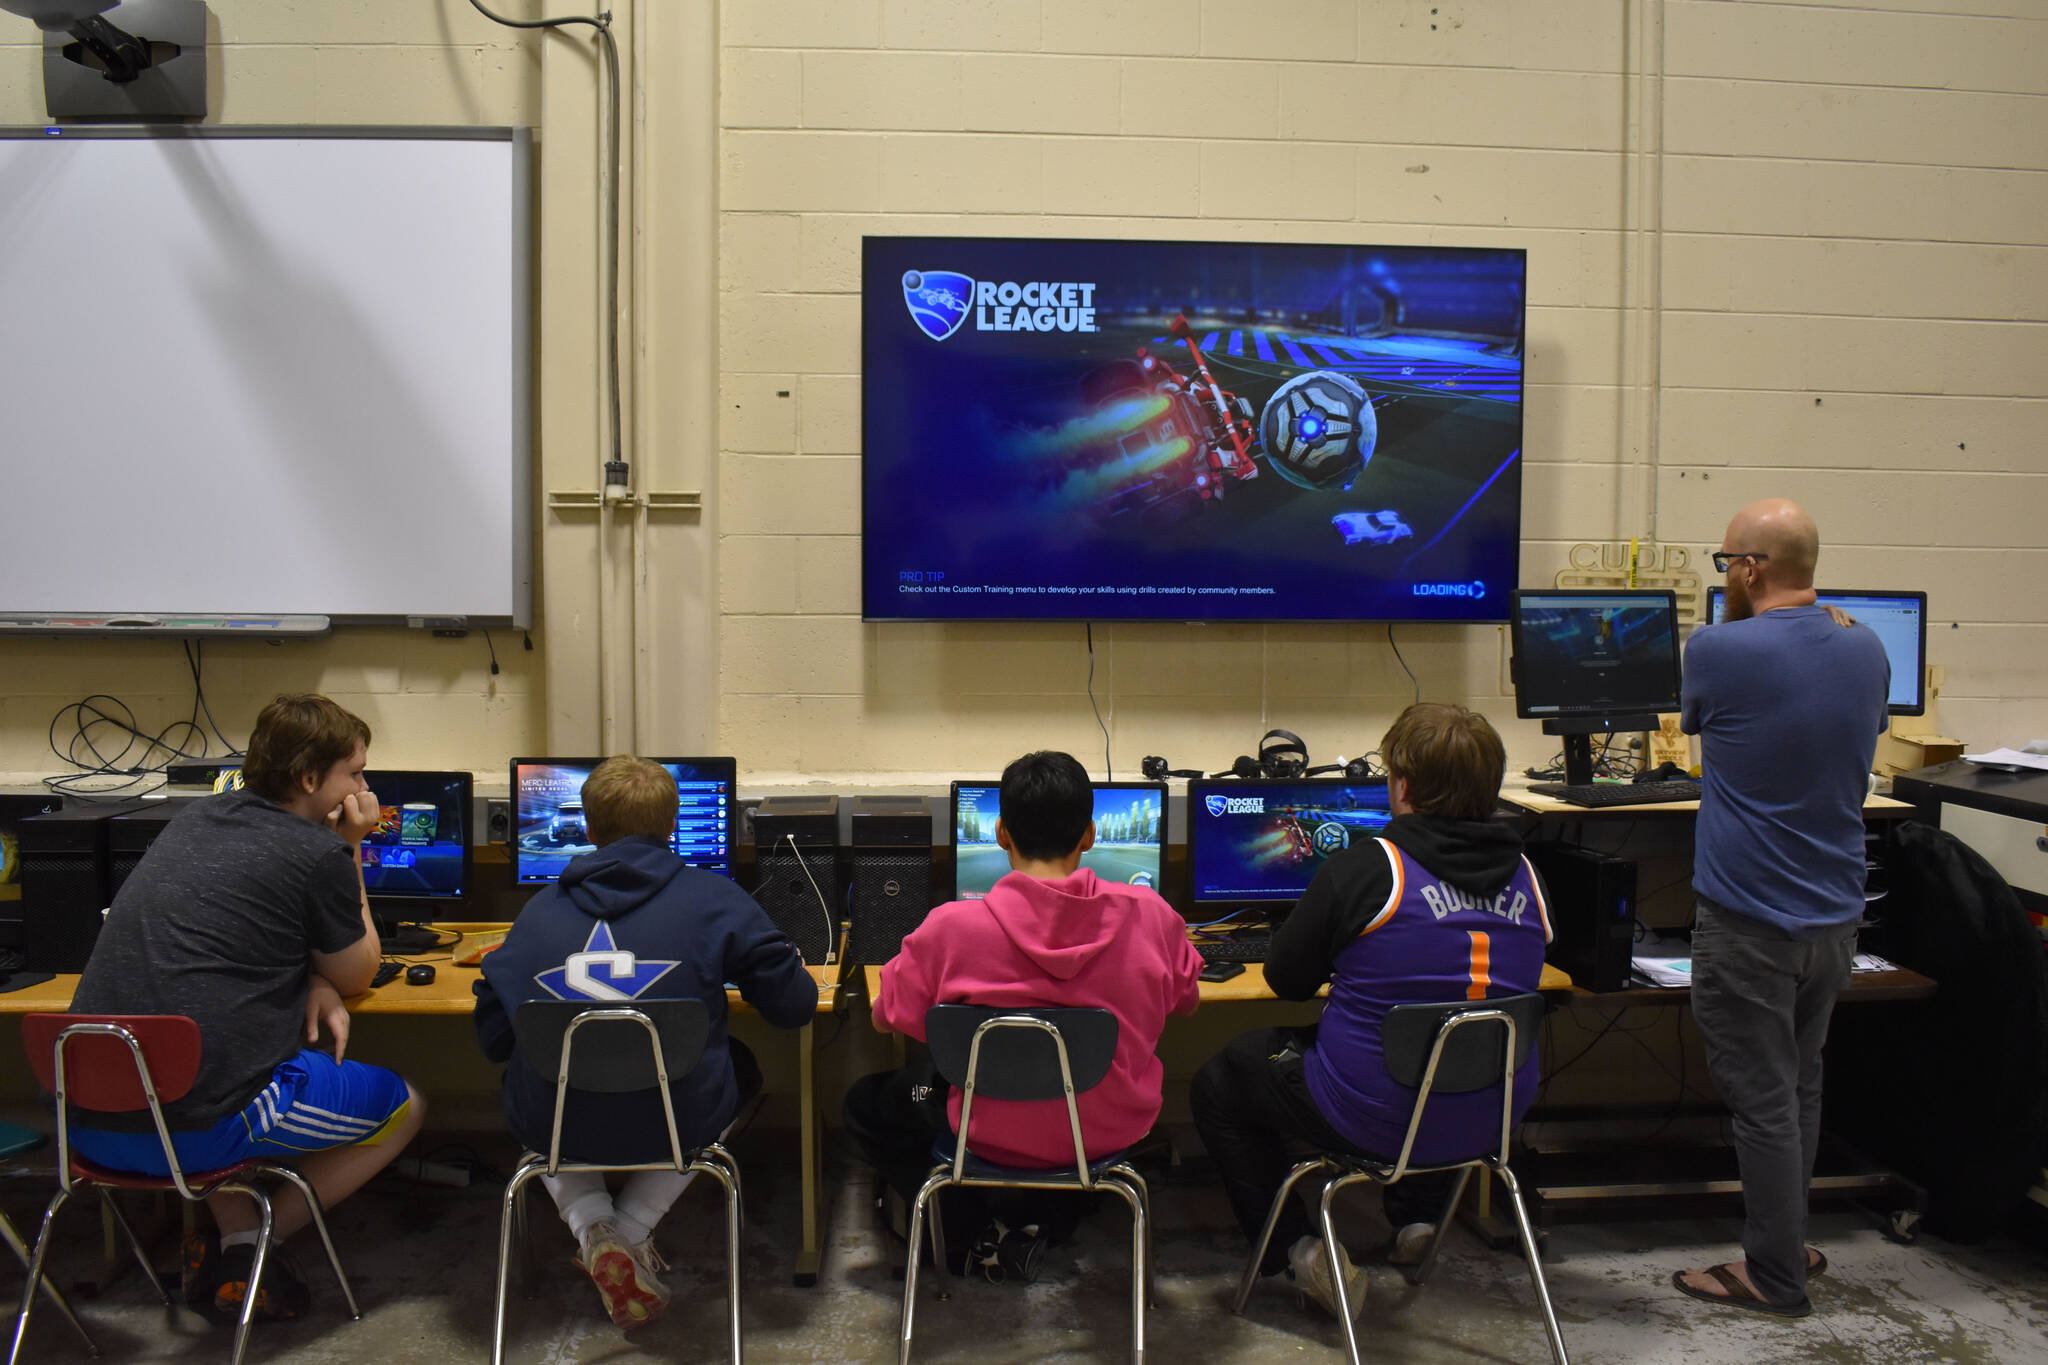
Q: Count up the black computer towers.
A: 5